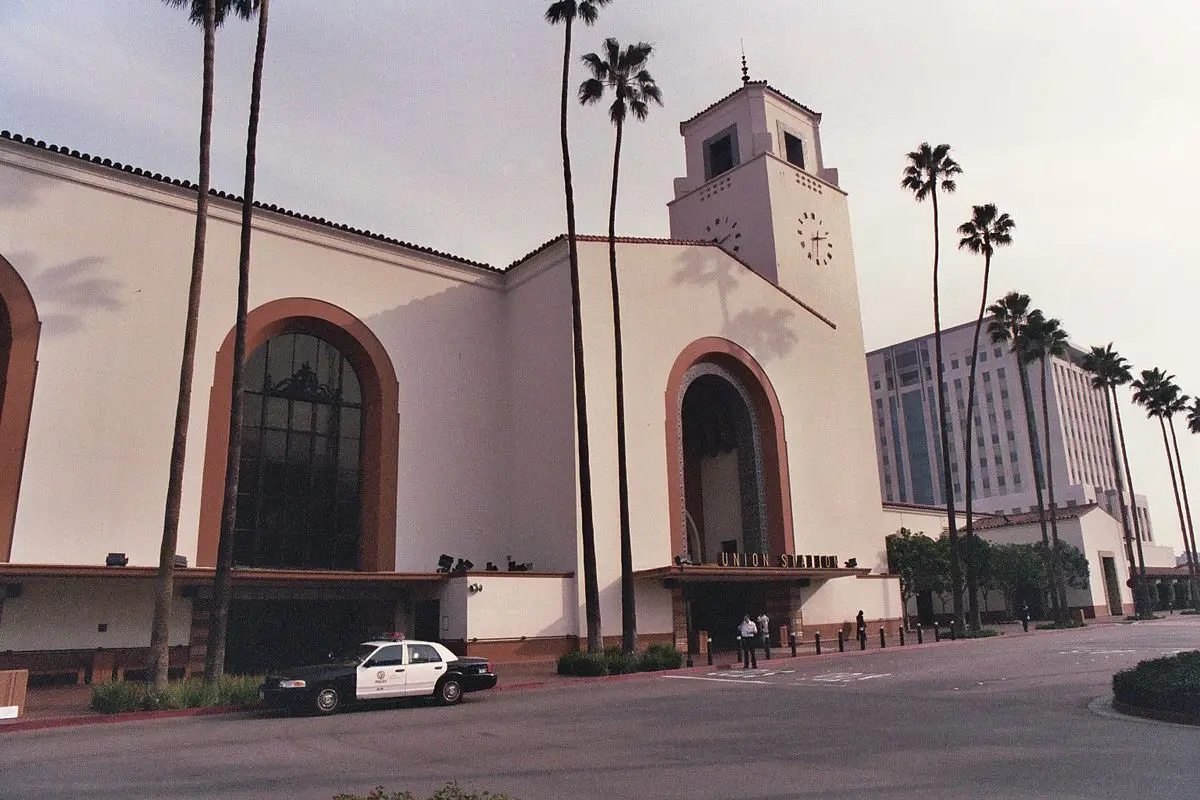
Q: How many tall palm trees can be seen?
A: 13